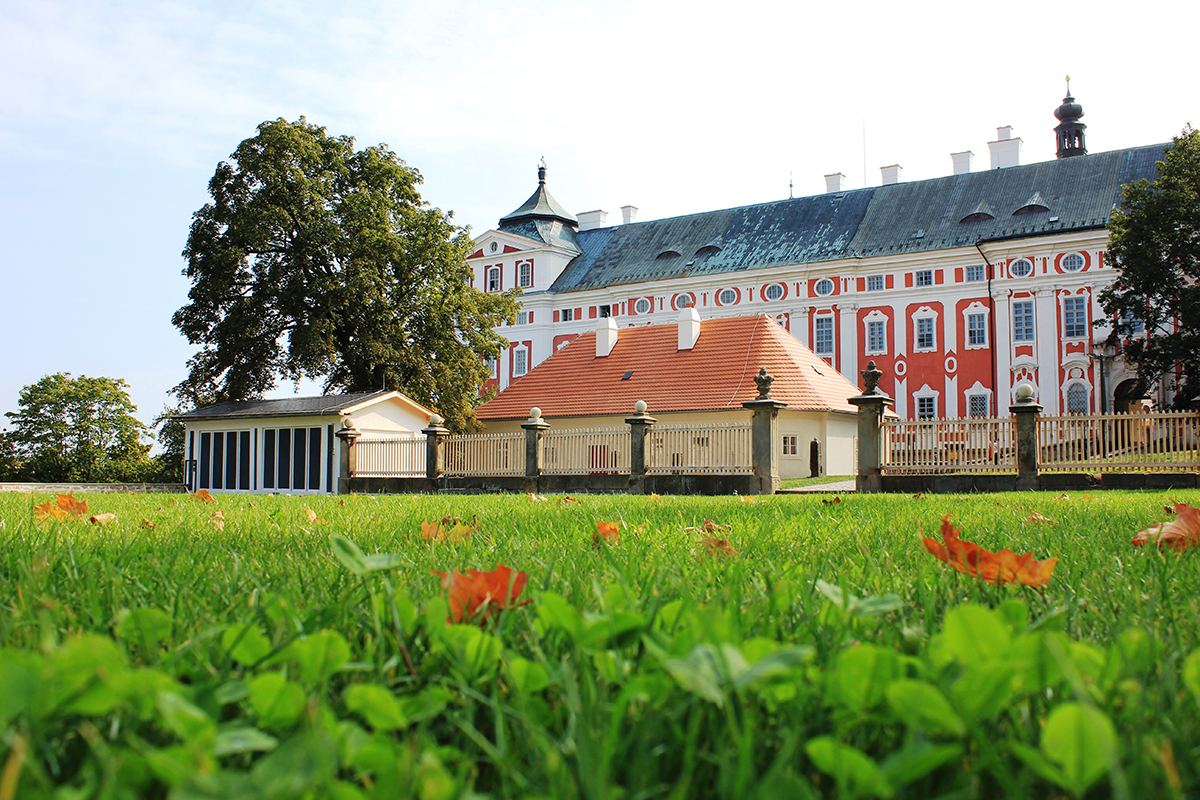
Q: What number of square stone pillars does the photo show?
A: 7